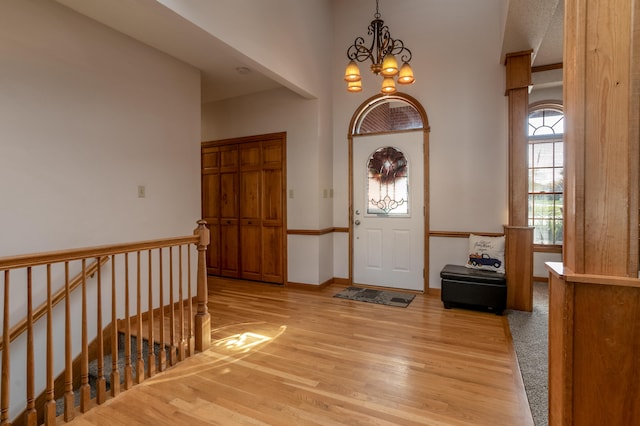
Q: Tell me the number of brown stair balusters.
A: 14